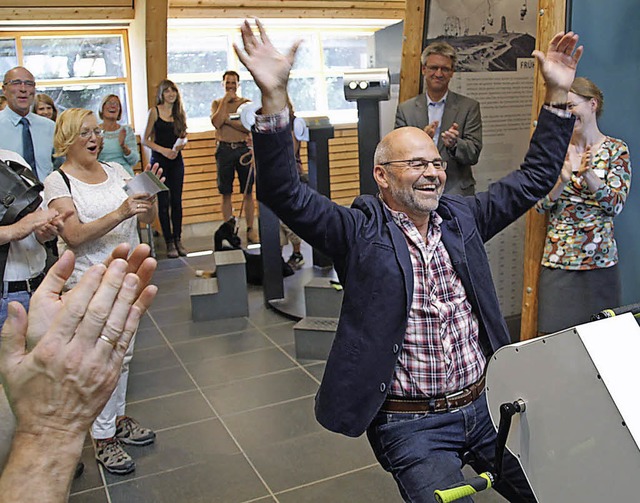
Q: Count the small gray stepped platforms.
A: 2